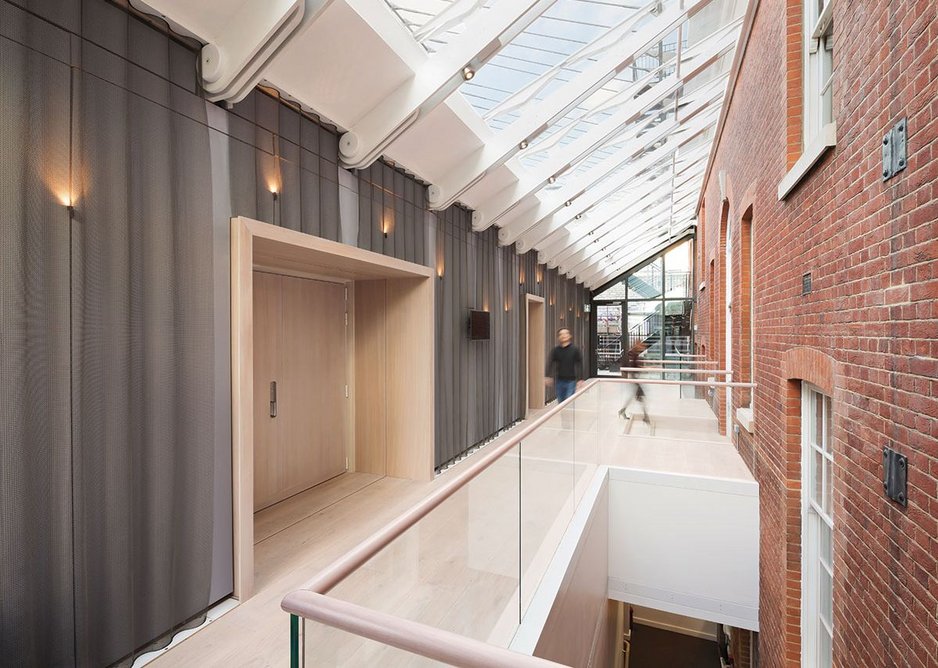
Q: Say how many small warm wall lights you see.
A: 12